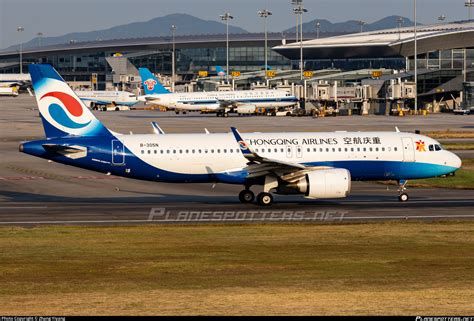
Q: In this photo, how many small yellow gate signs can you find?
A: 5